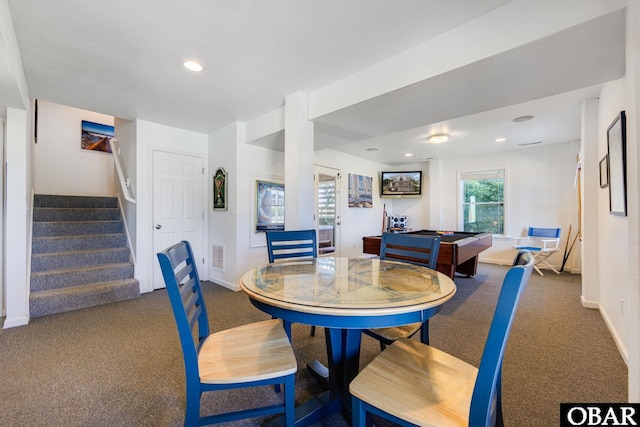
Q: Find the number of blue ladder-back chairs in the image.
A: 4